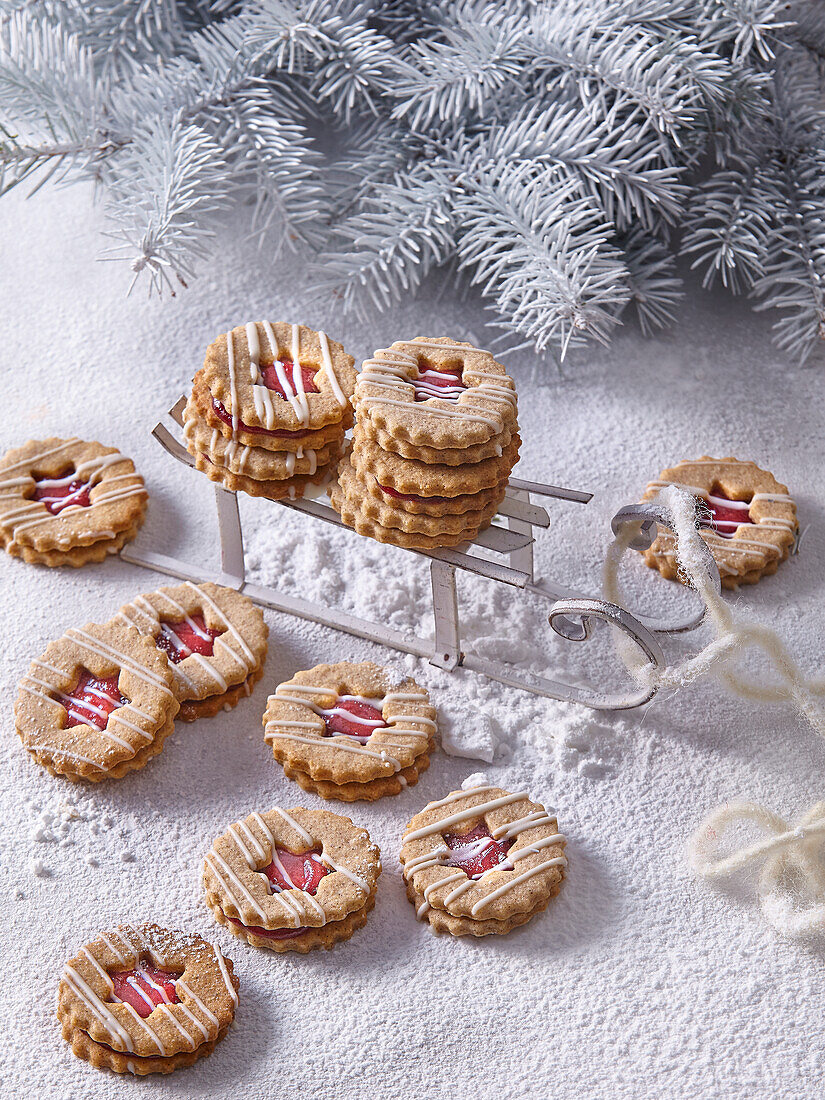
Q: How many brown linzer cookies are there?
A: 13